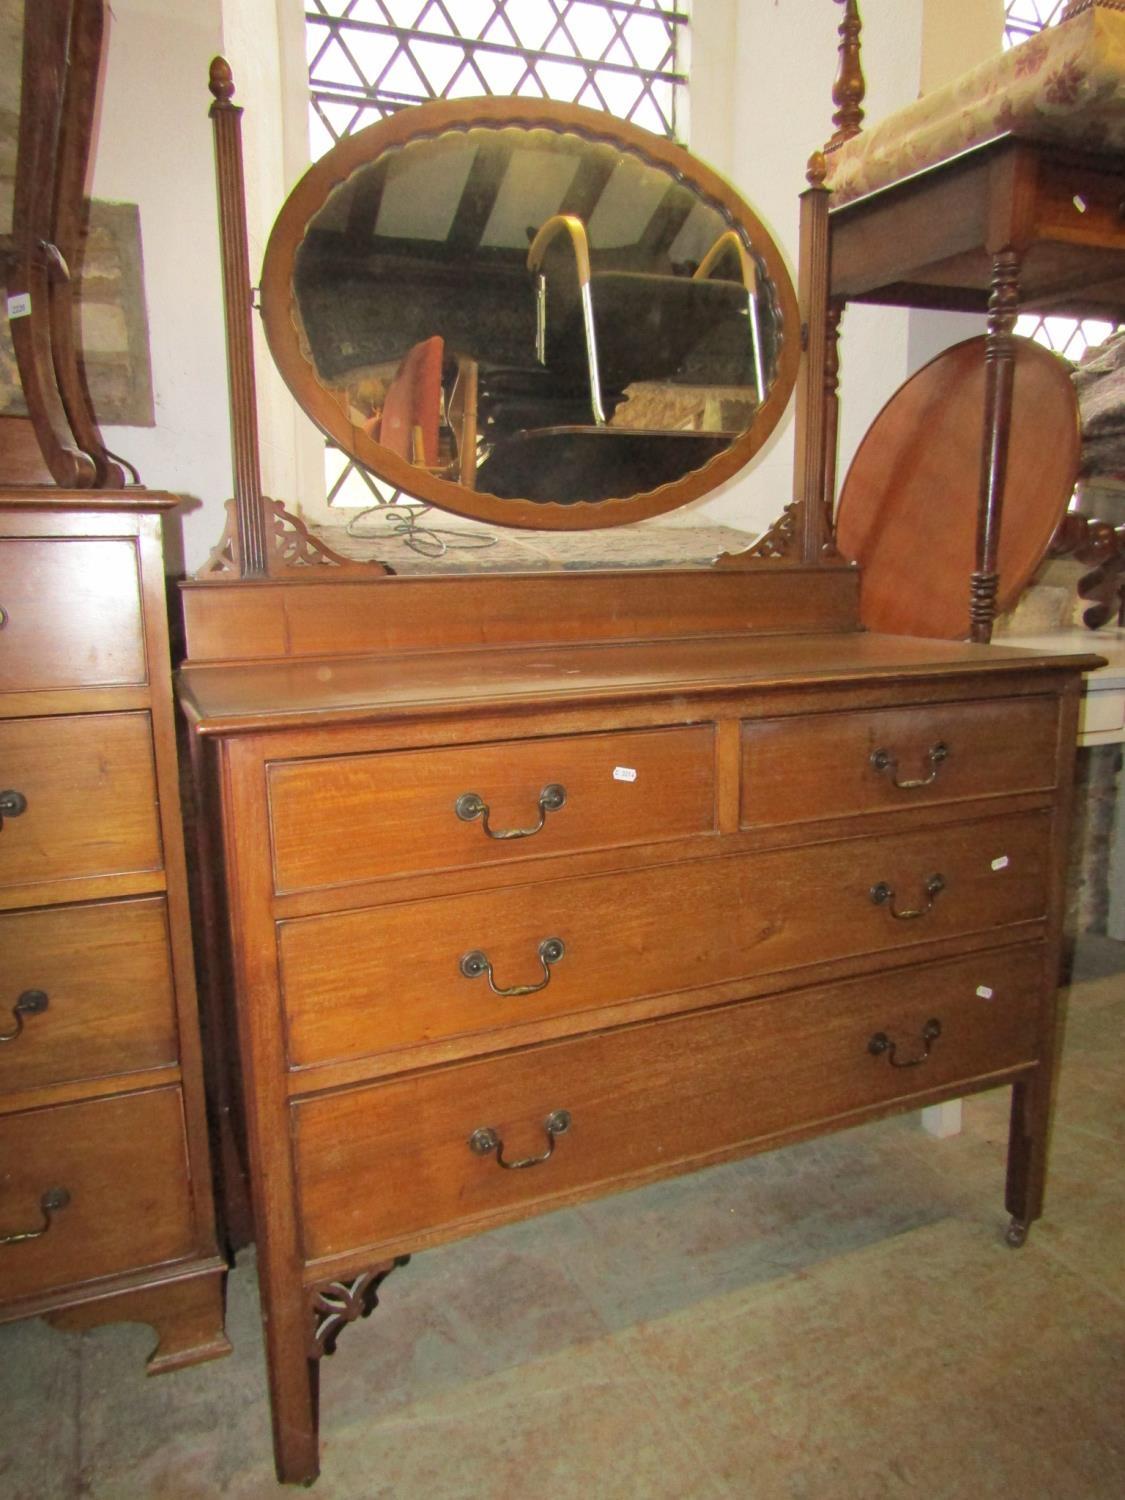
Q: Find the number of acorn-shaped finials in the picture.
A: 2